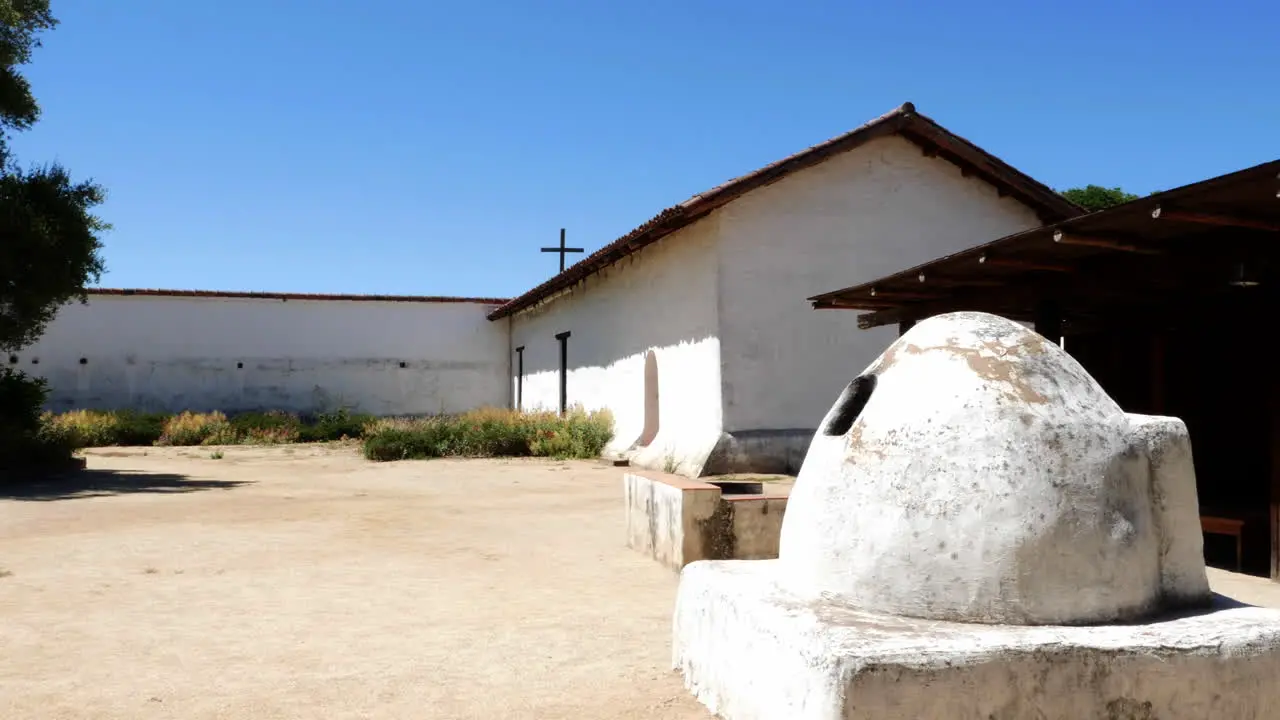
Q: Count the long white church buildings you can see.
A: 1